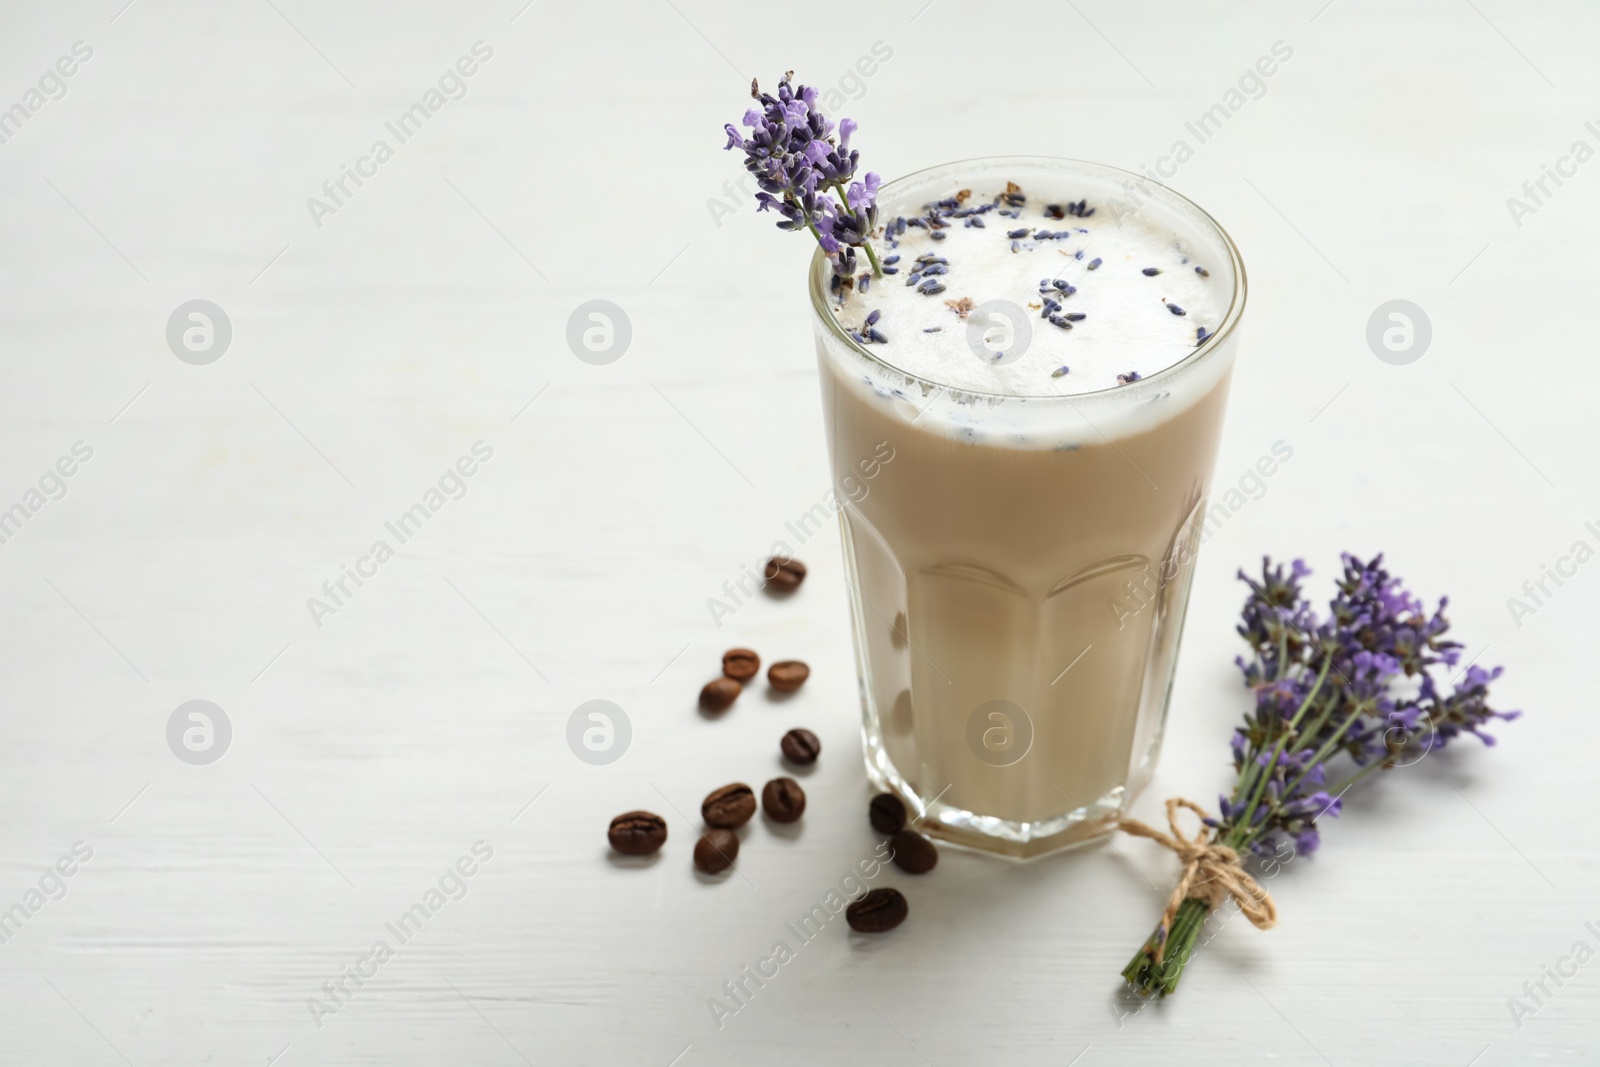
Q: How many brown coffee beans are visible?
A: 12